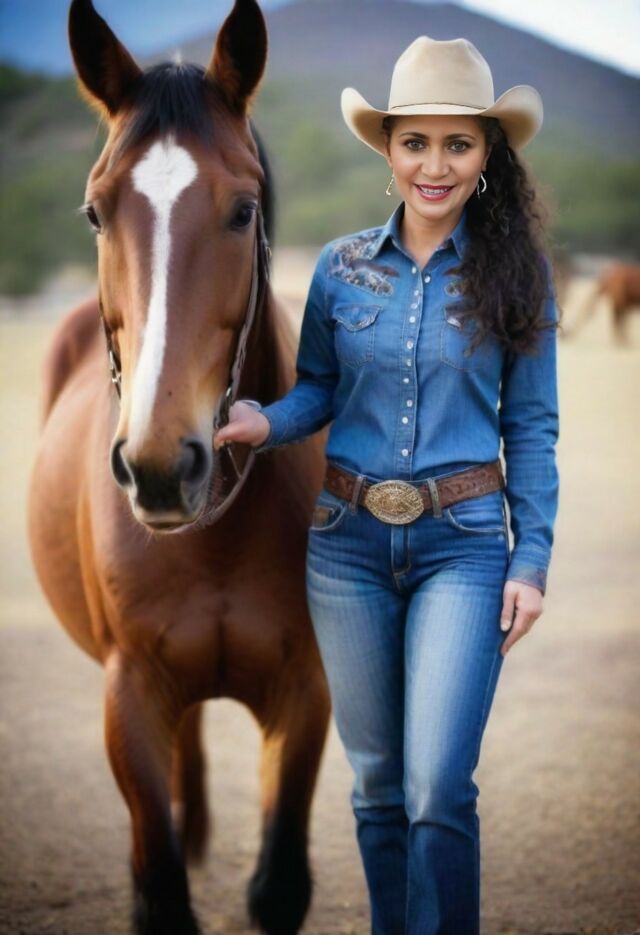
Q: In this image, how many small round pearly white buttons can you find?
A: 11